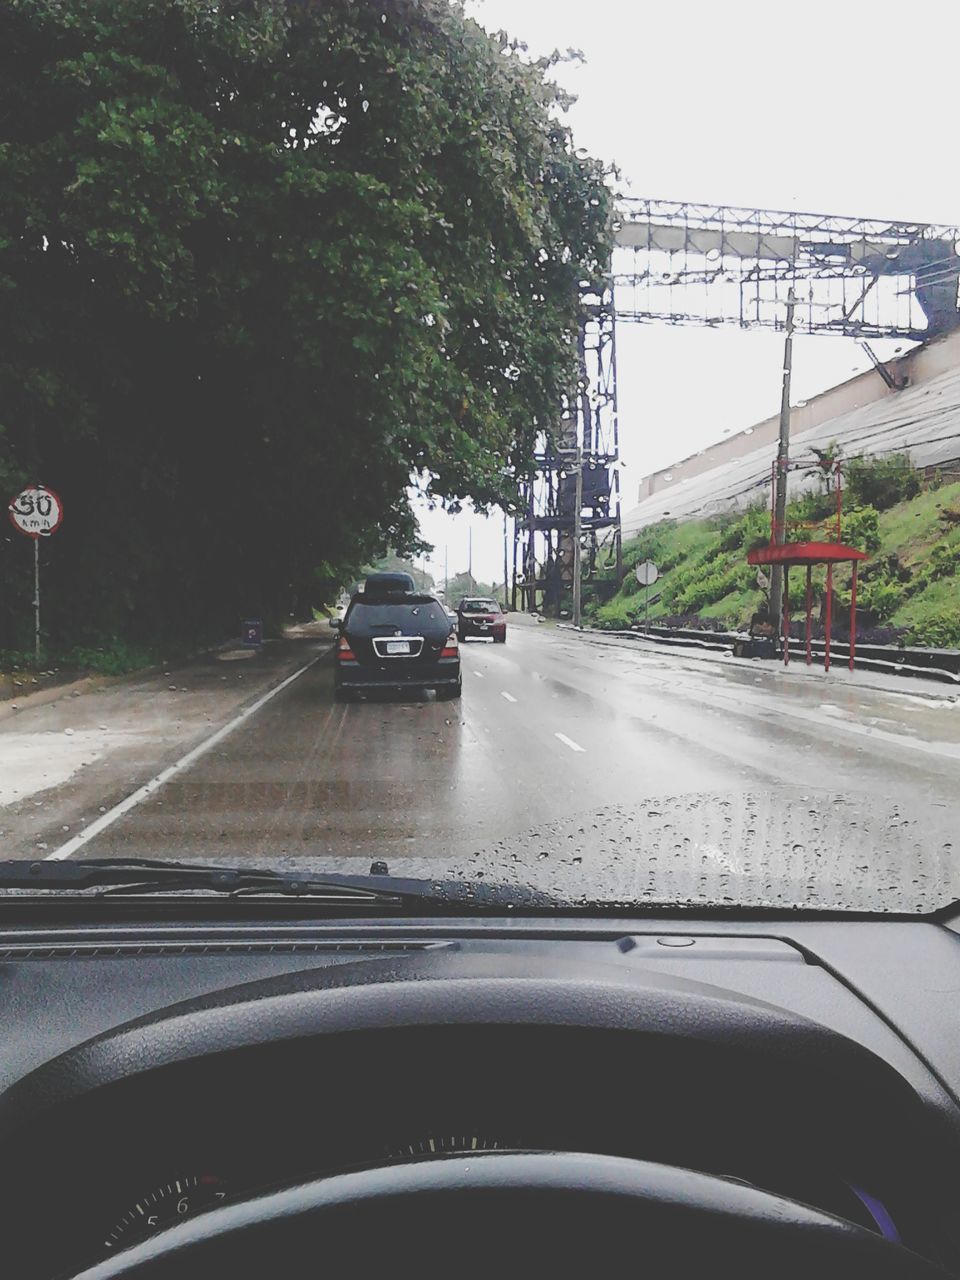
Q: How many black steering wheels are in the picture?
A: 1